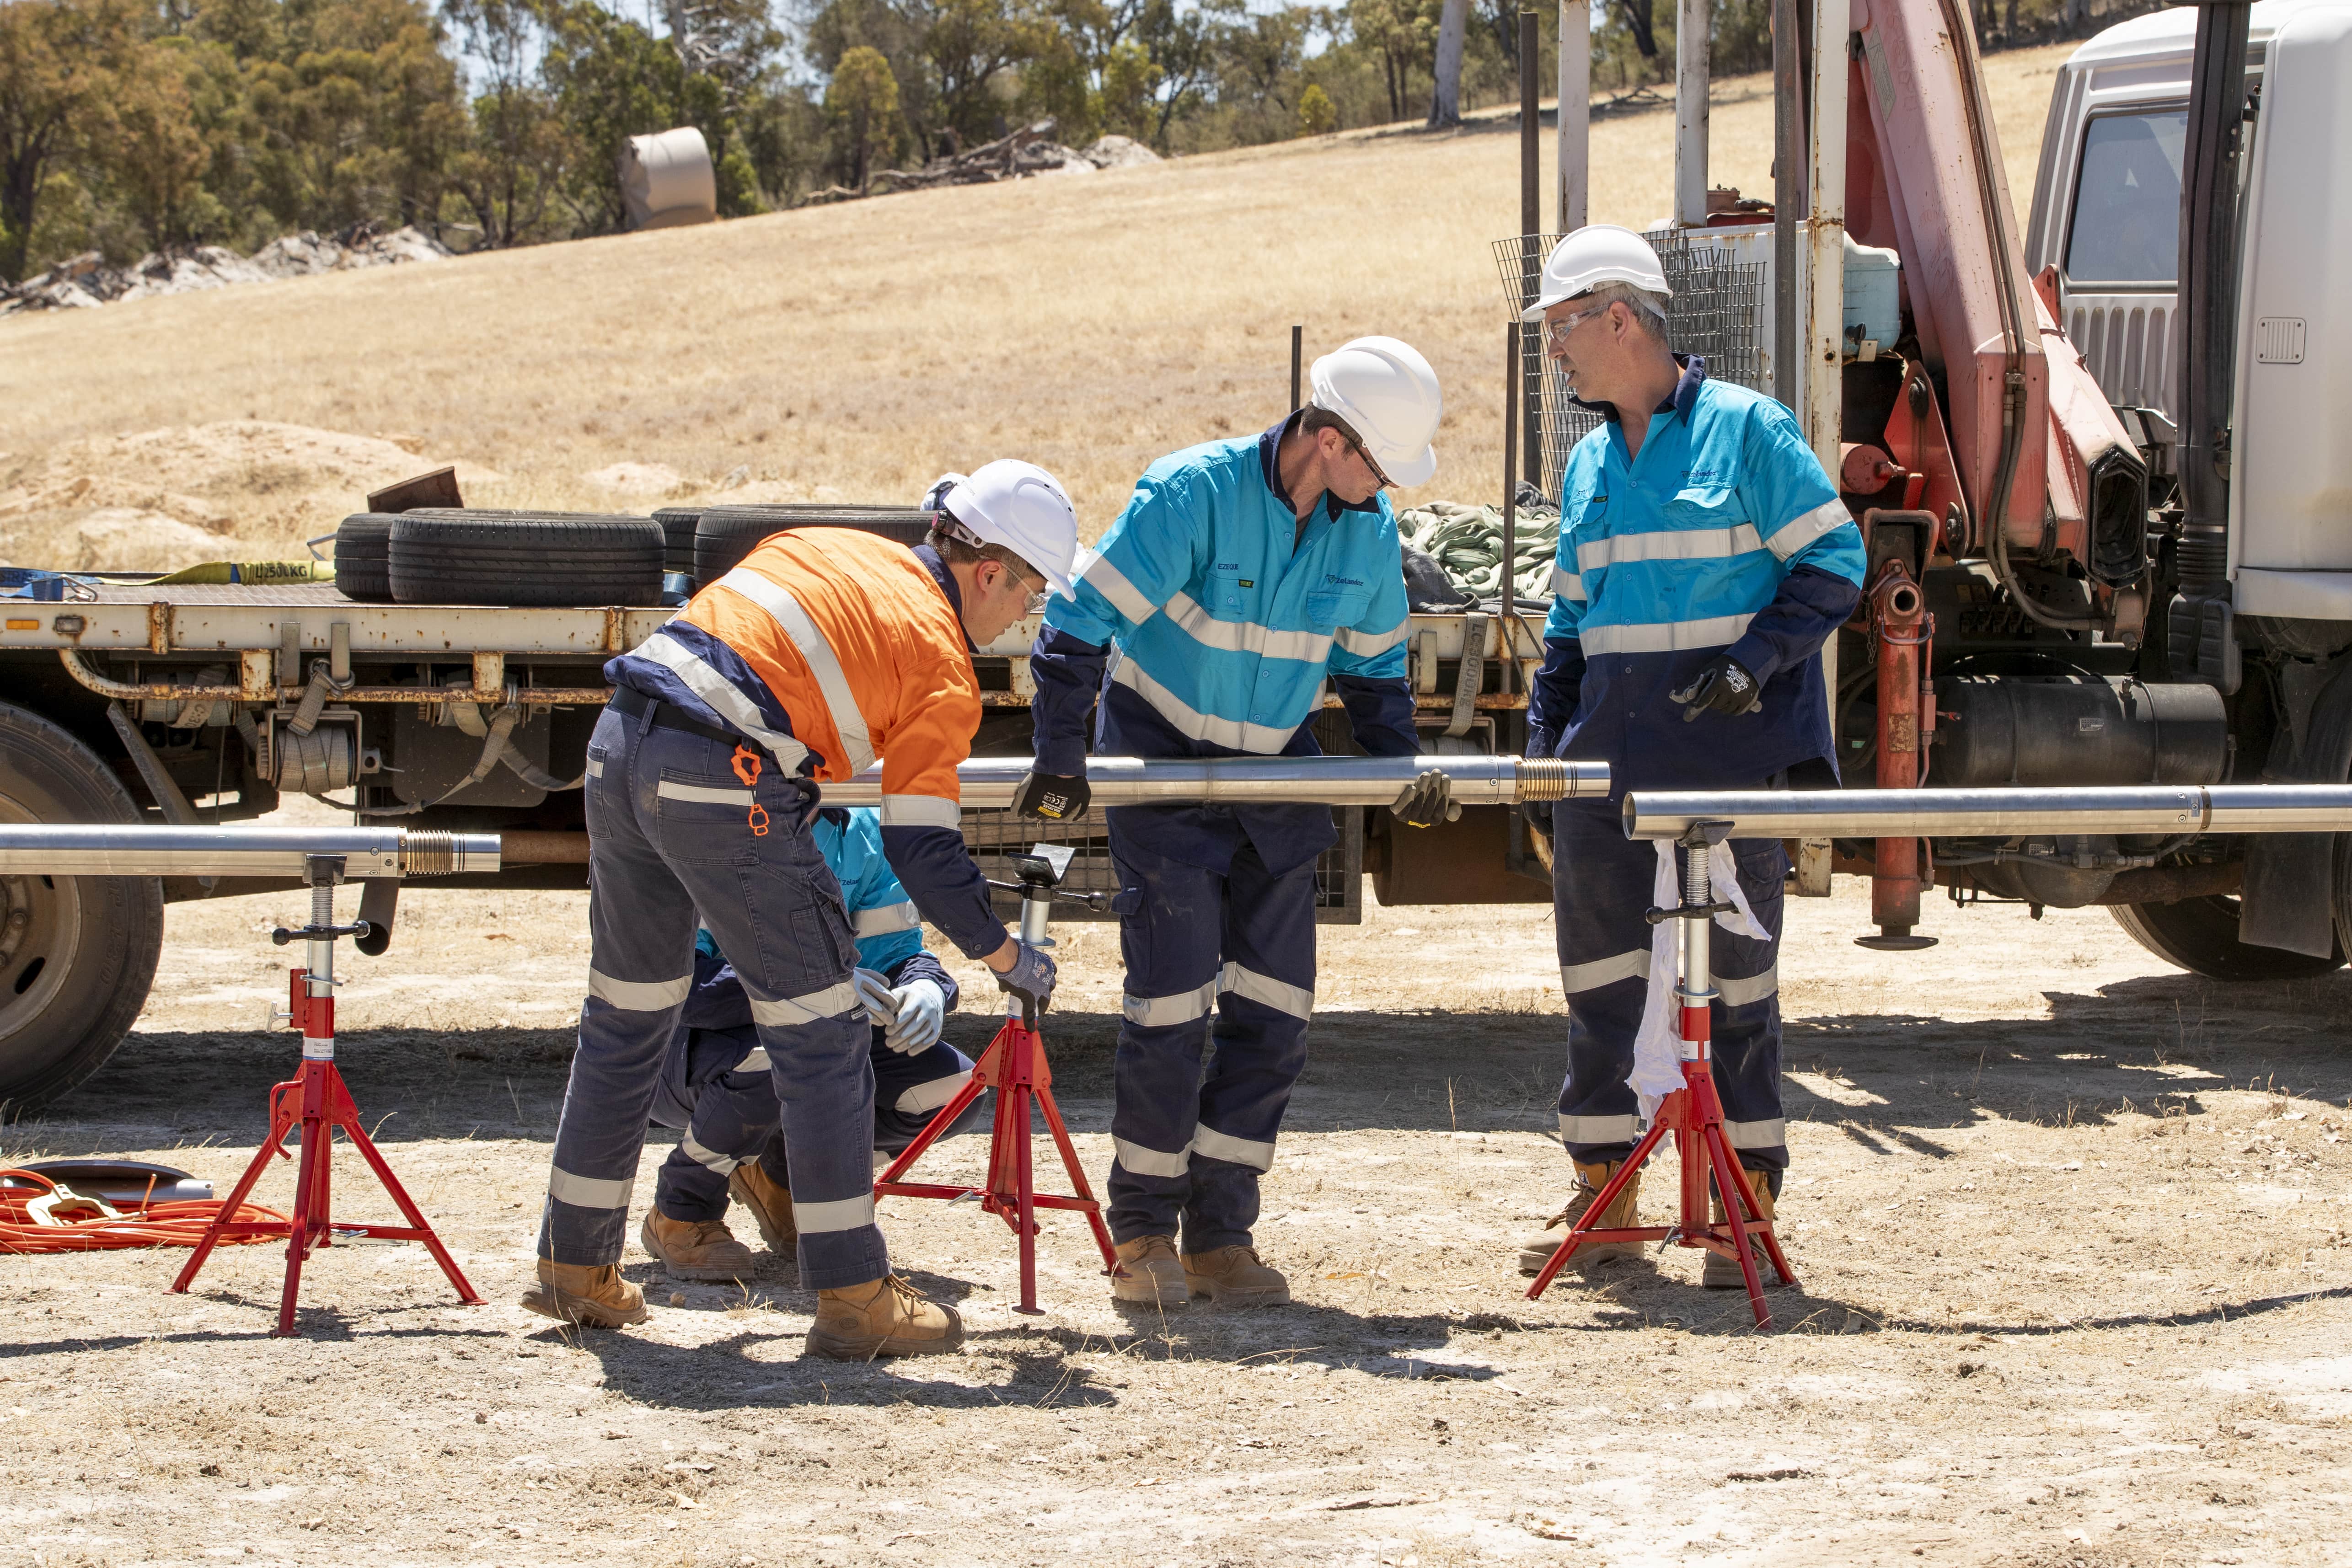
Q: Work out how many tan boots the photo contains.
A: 8